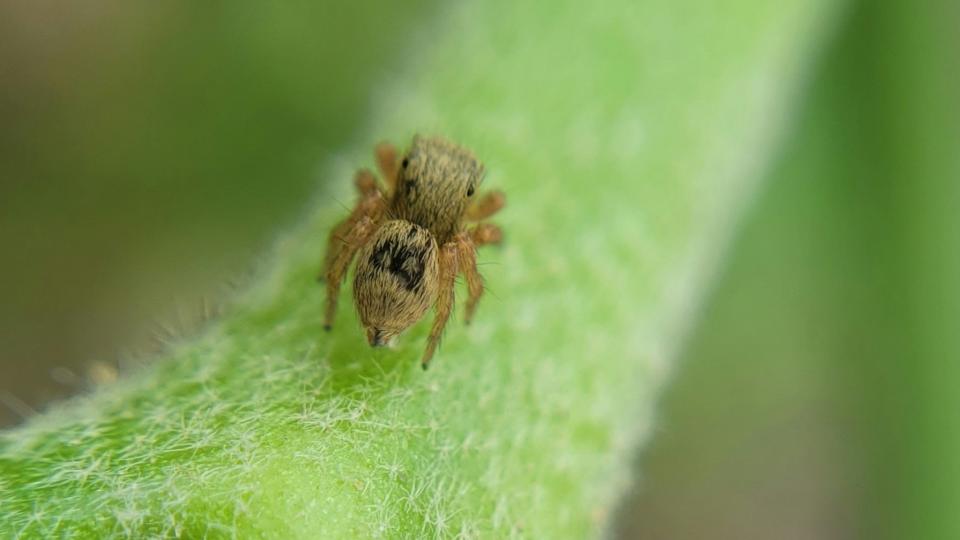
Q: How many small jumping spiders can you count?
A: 1